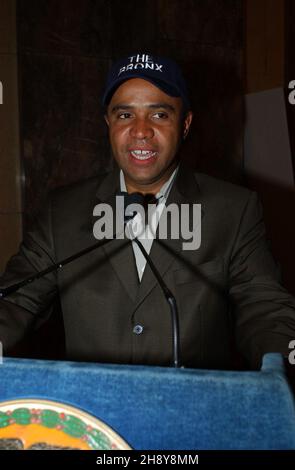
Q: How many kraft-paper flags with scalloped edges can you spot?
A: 0